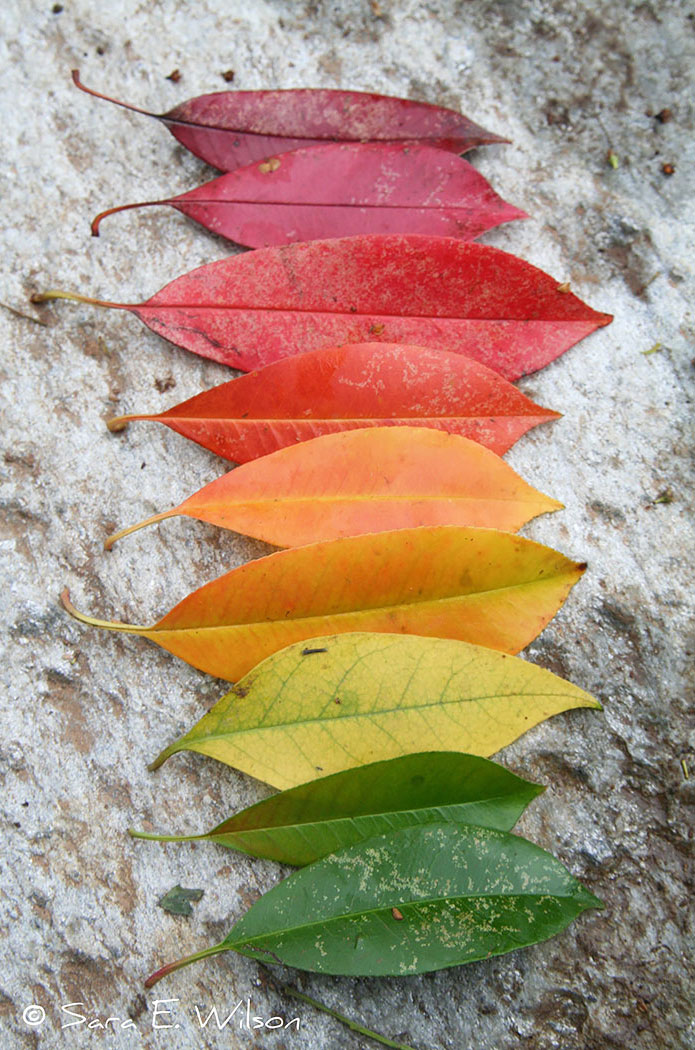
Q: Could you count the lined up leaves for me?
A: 9